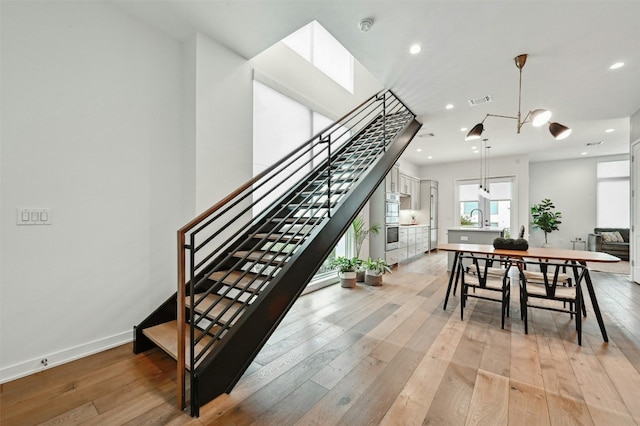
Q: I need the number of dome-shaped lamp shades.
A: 3